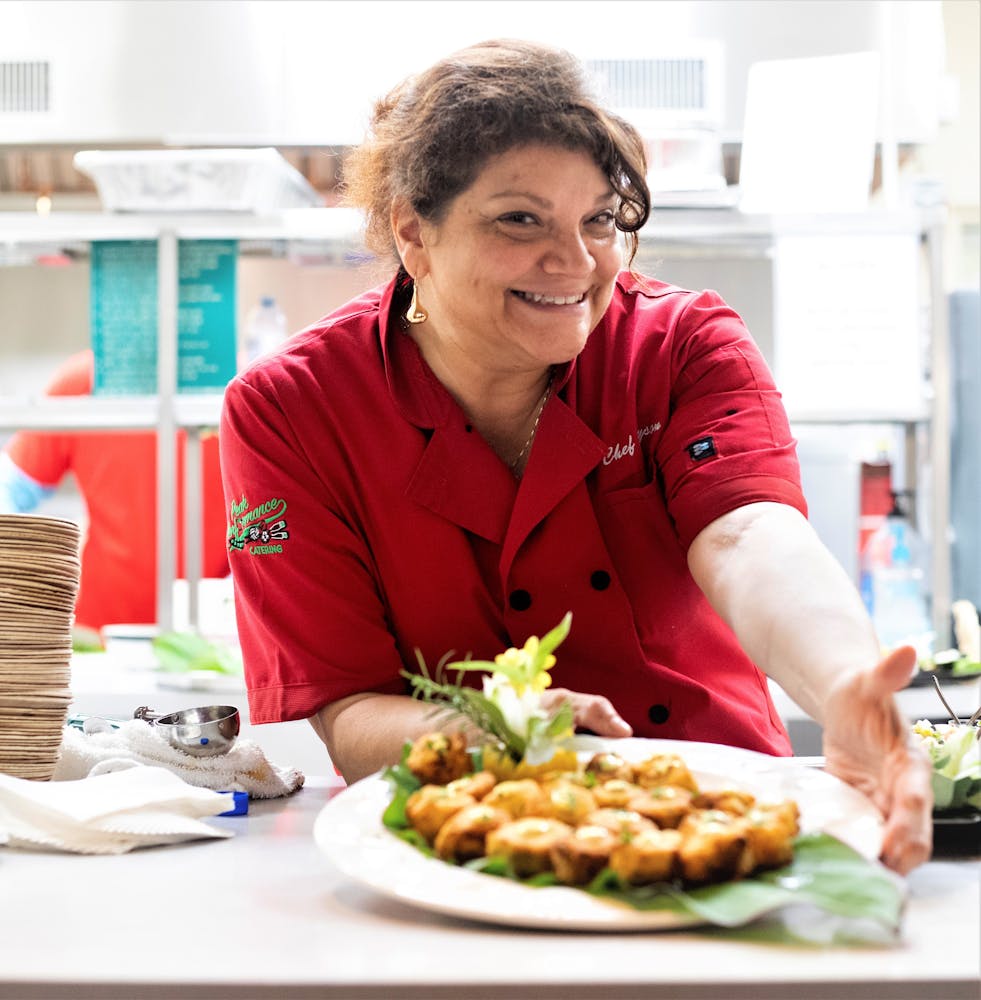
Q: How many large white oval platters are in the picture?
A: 1